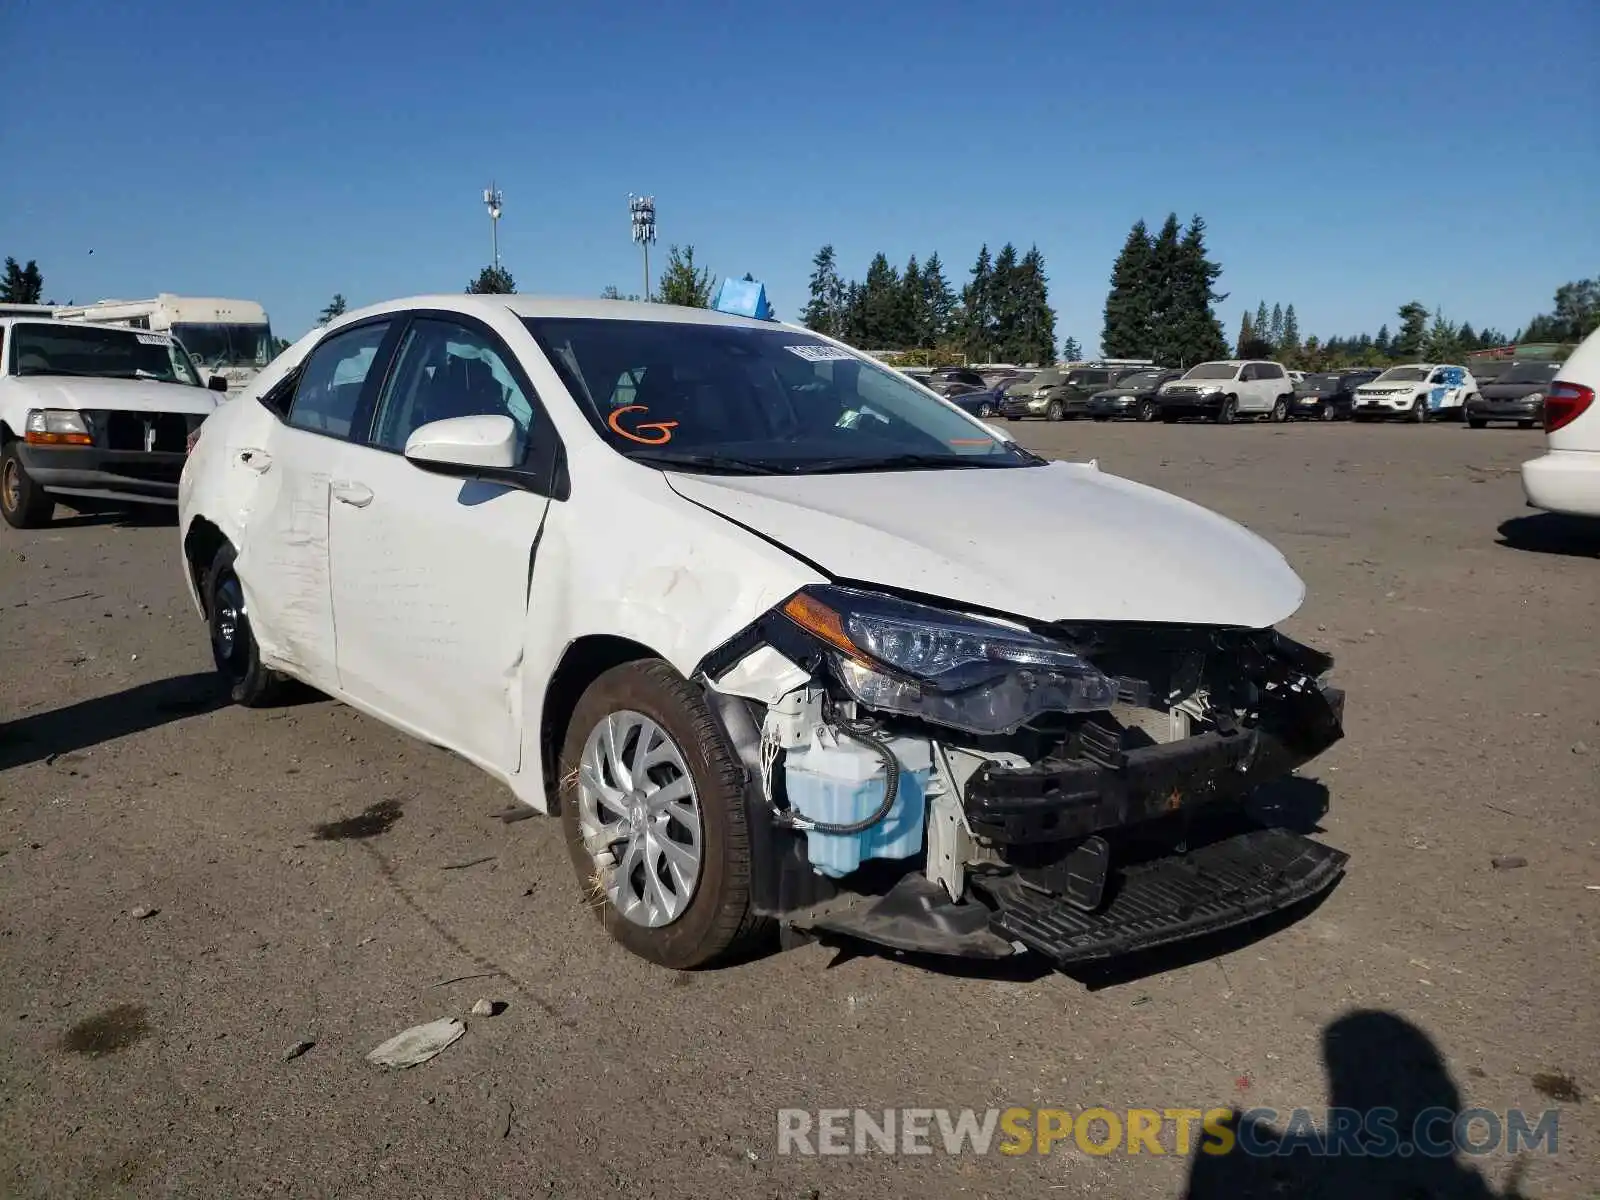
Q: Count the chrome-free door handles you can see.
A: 2